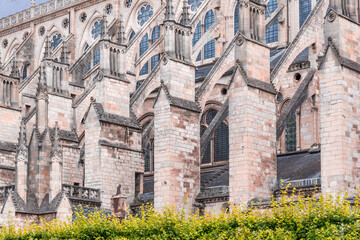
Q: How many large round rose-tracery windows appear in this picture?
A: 4